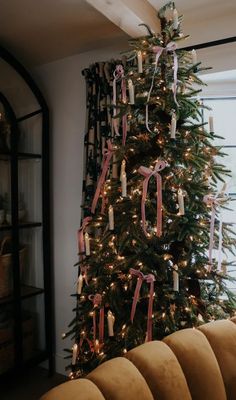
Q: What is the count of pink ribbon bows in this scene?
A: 8